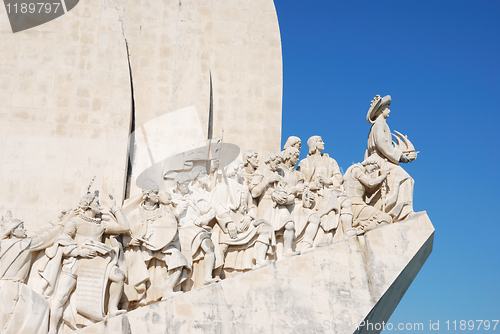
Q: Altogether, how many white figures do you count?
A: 13